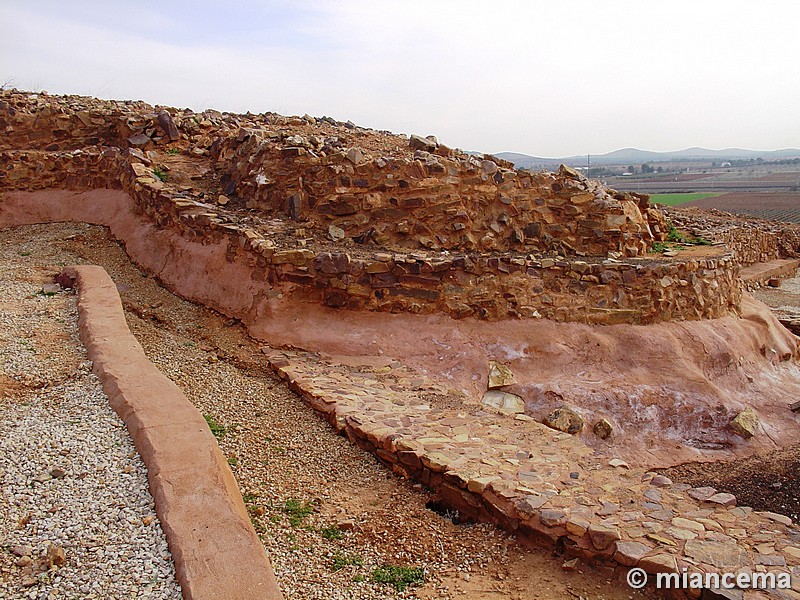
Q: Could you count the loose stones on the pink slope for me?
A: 5